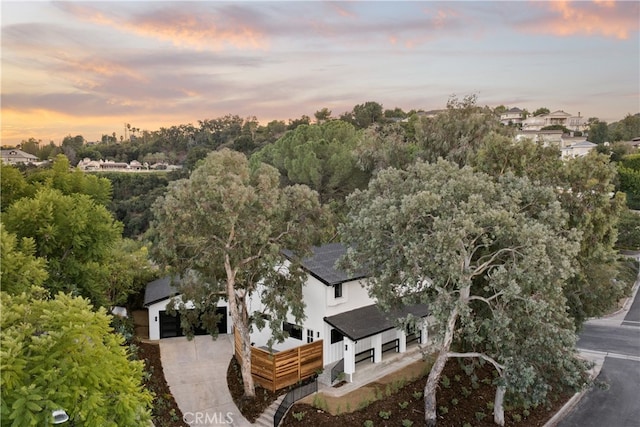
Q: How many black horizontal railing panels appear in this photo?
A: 3